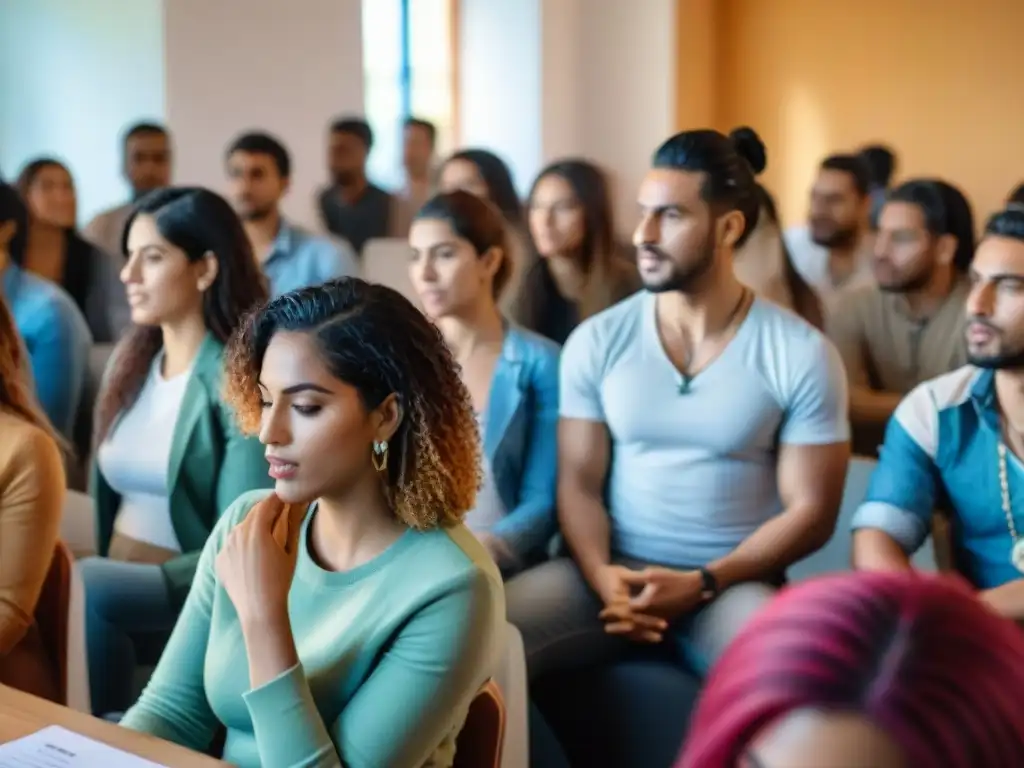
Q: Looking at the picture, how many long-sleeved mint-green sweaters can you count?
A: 1